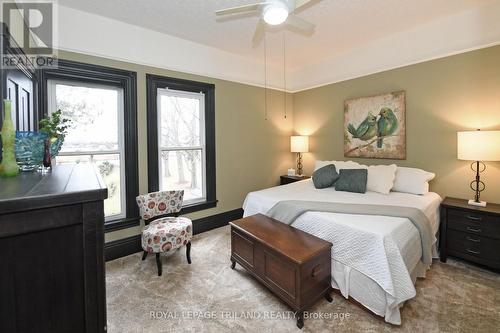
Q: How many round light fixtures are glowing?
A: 1